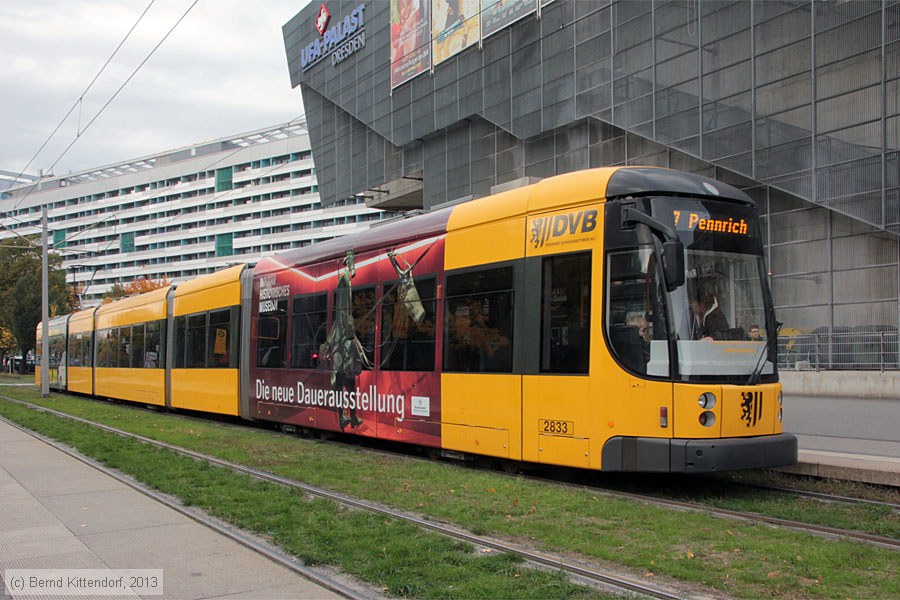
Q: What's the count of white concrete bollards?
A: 0